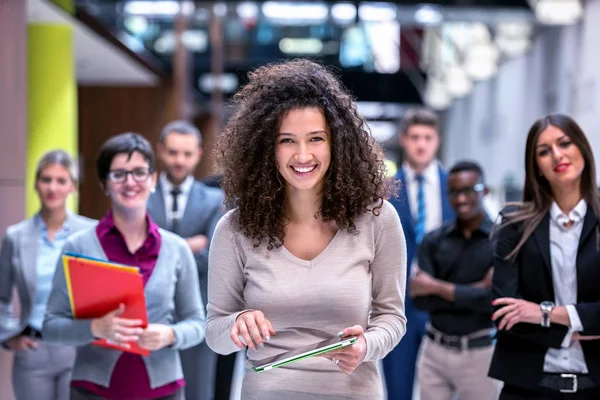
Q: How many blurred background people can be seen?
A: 6